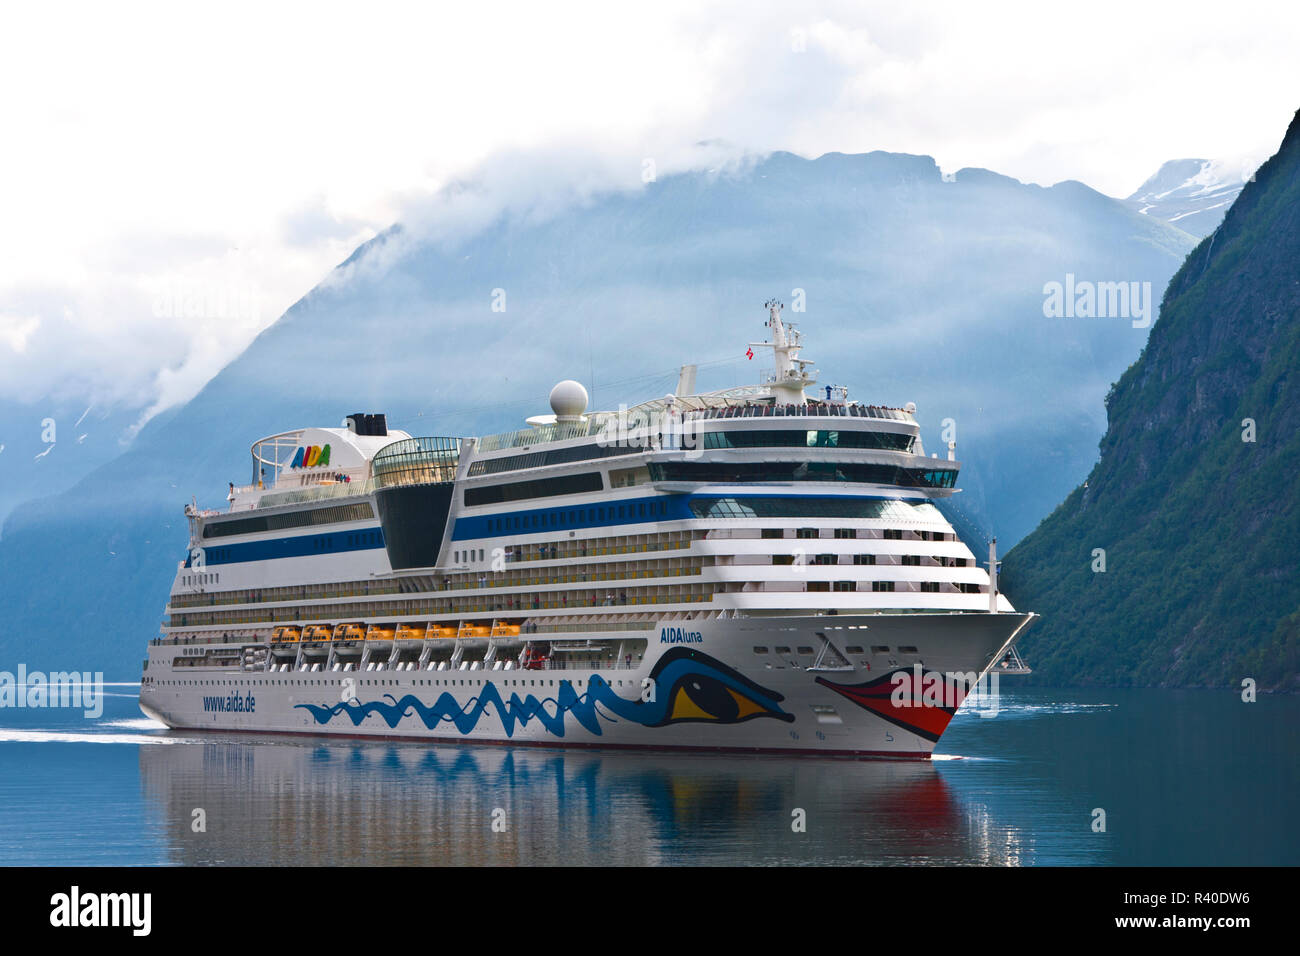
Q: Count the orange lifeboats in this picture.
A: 8